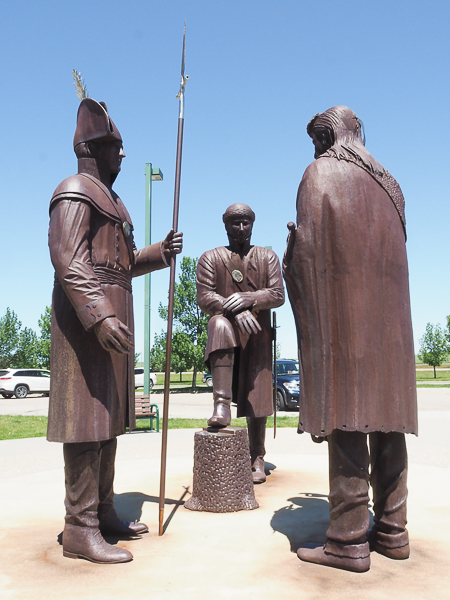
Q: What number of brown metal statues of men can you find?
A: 3